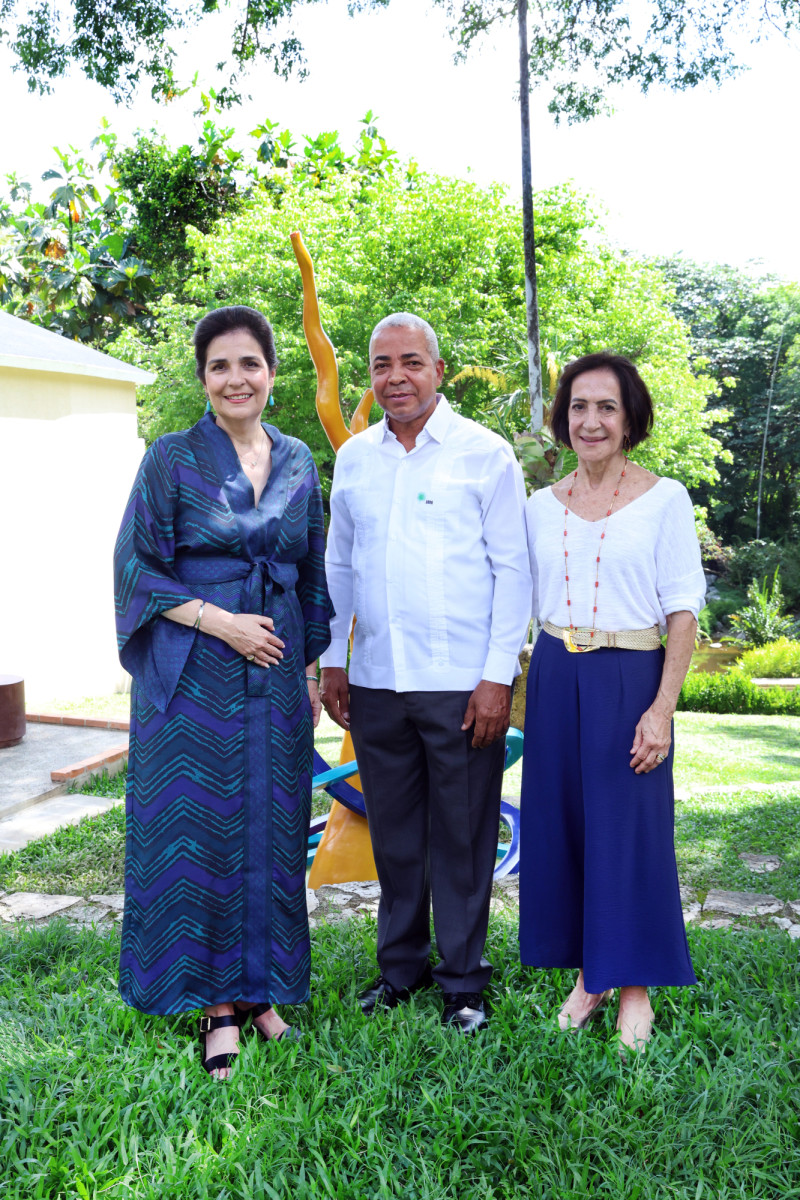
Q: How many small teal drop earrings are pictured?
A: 2